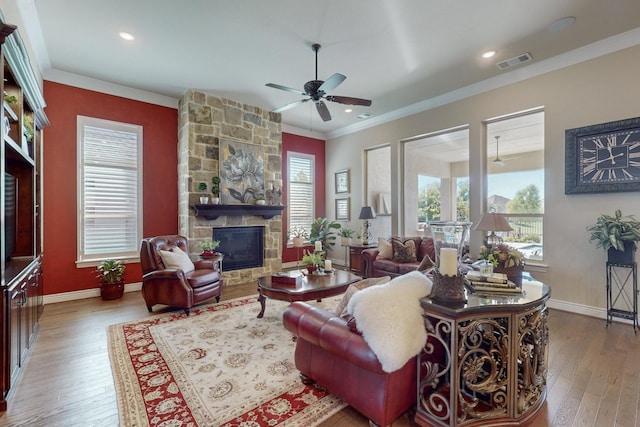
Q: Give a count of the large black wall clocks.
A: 1